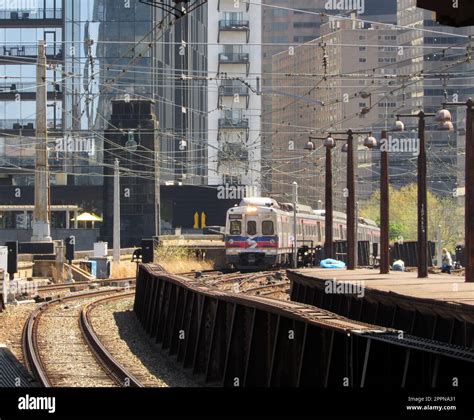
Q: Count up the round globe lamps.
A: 7